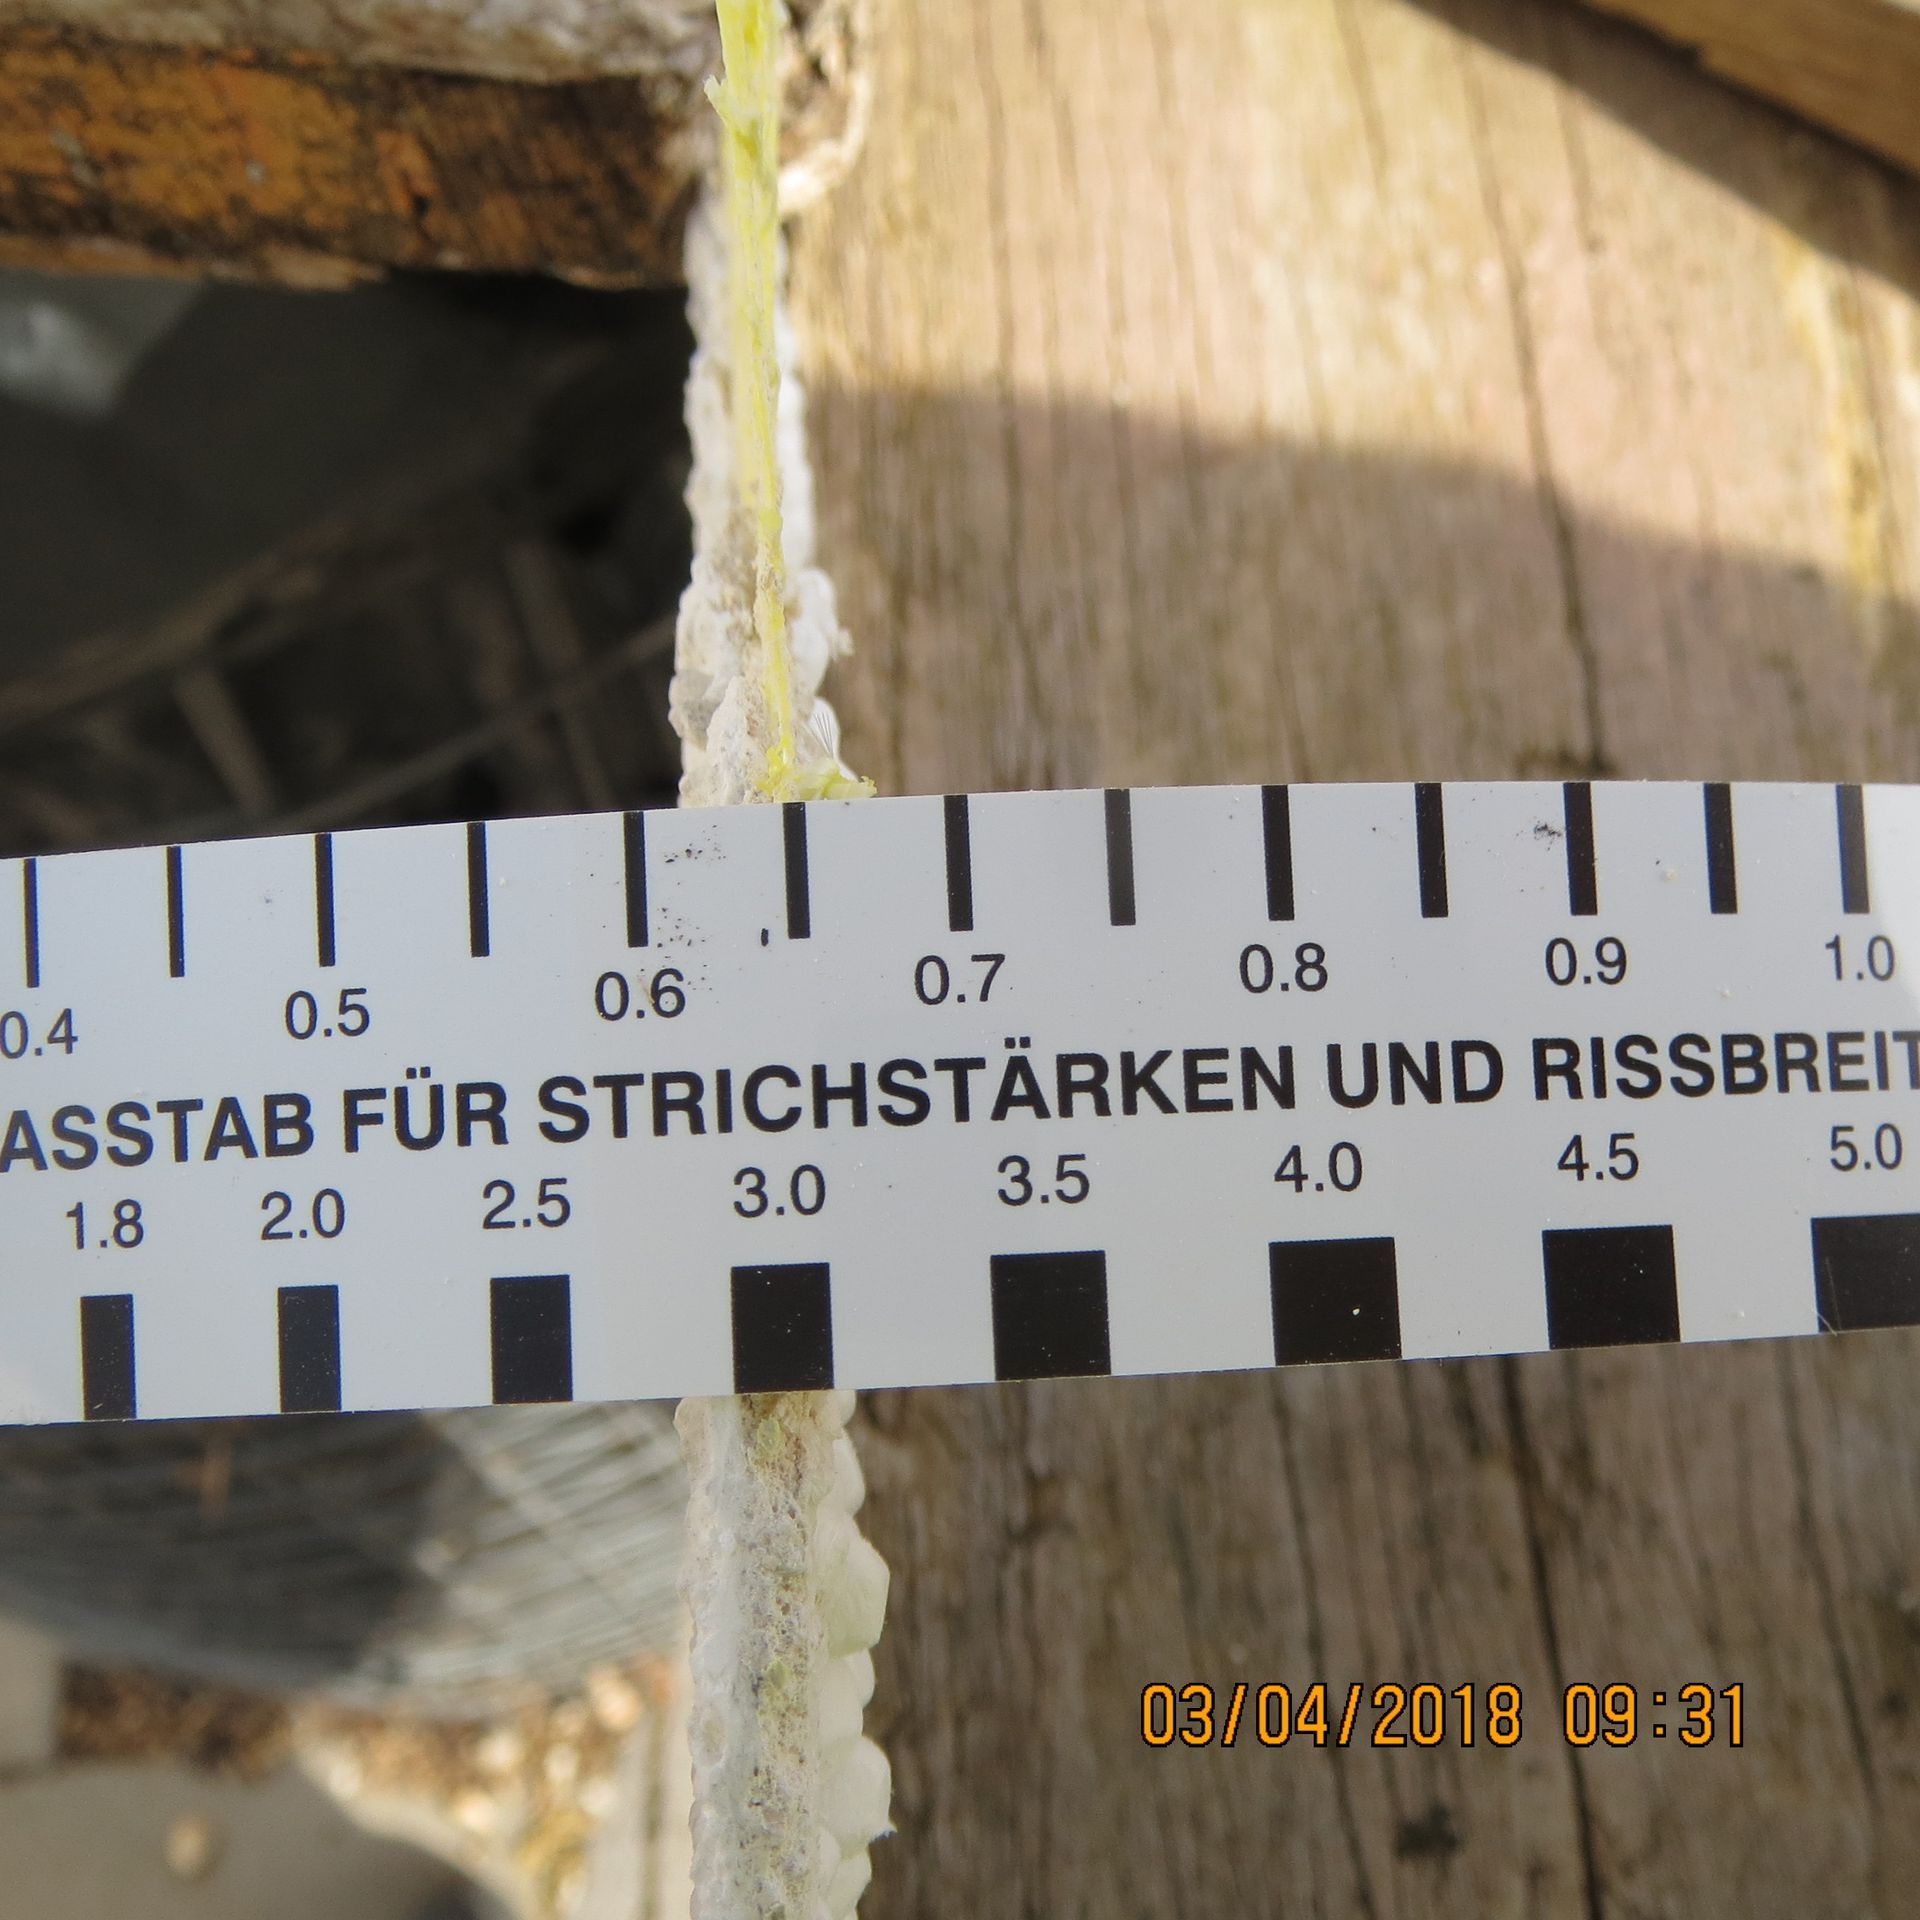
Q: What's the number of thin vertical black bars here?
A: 13